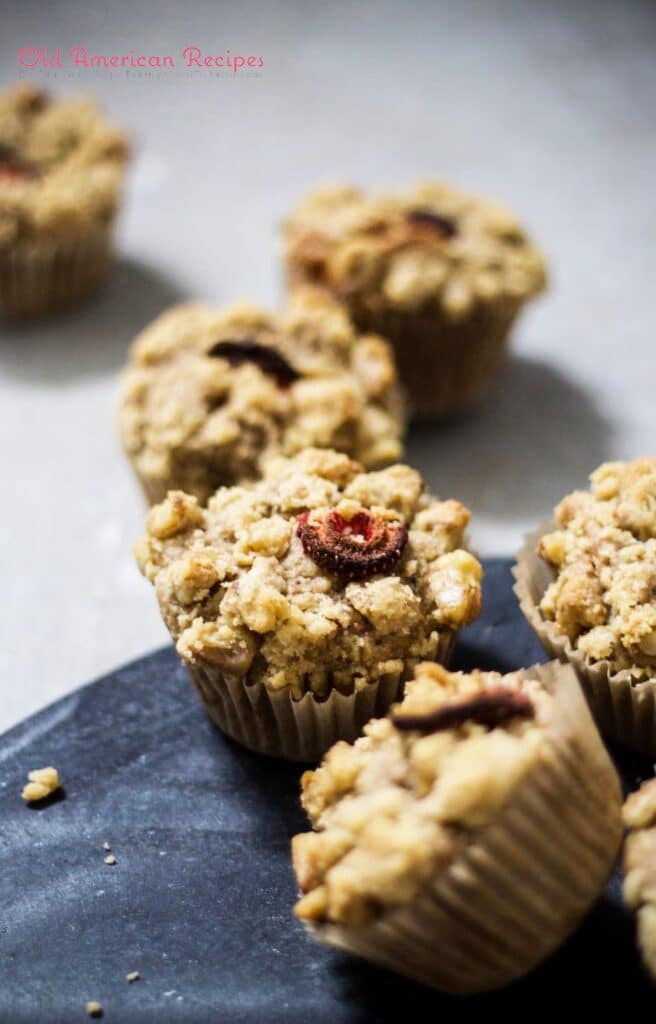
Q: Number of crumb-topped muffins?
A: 7